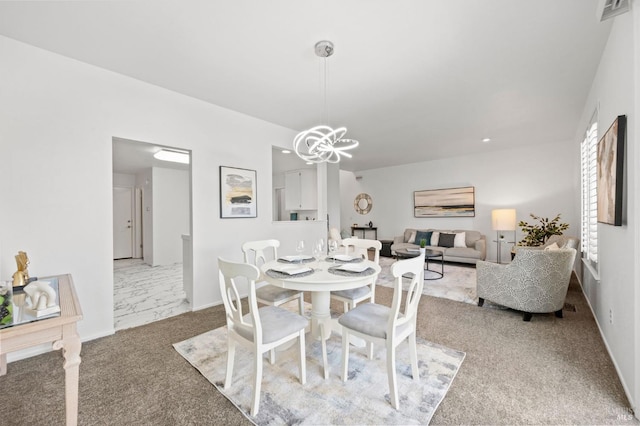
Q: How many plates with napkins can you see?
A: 4